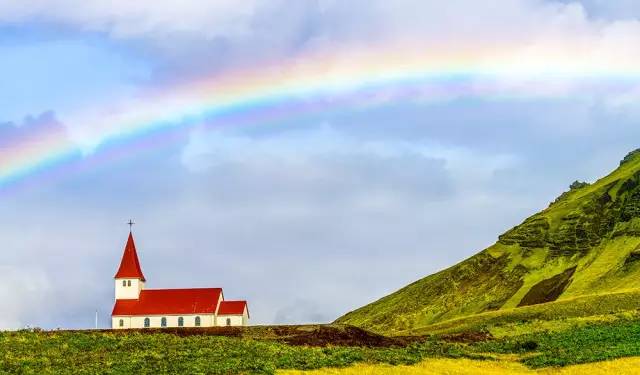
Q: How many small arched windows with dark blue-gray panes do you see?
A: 8